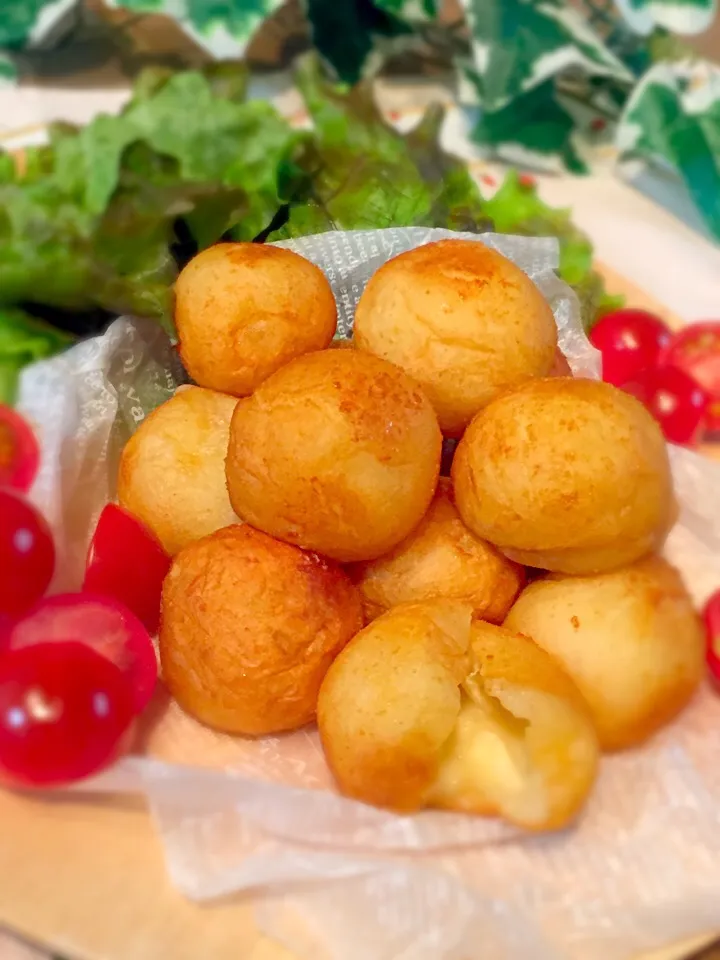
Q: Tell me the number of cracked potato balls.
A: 1